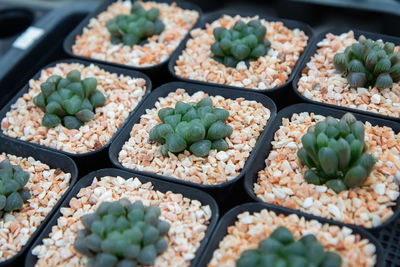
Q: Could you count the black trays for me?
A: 9